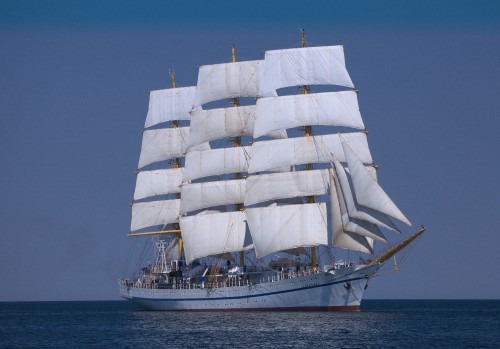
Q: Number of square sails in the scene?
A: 14